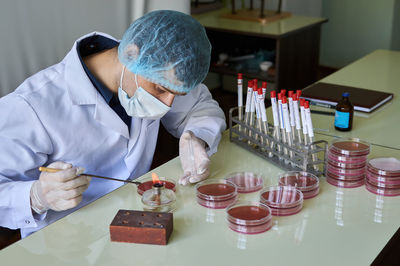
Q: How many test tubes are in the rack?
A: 15